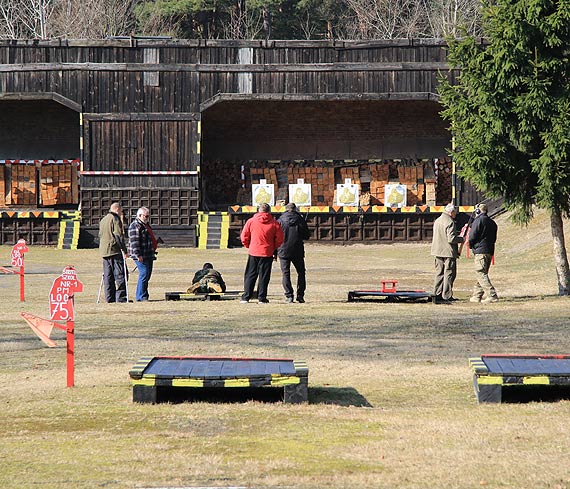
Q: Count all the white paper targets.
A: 4